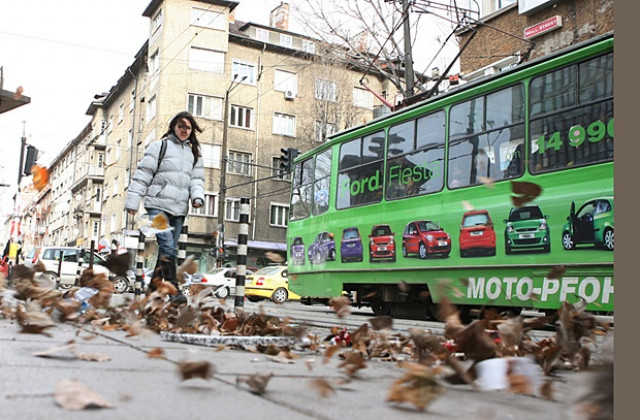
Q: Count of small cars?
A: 8